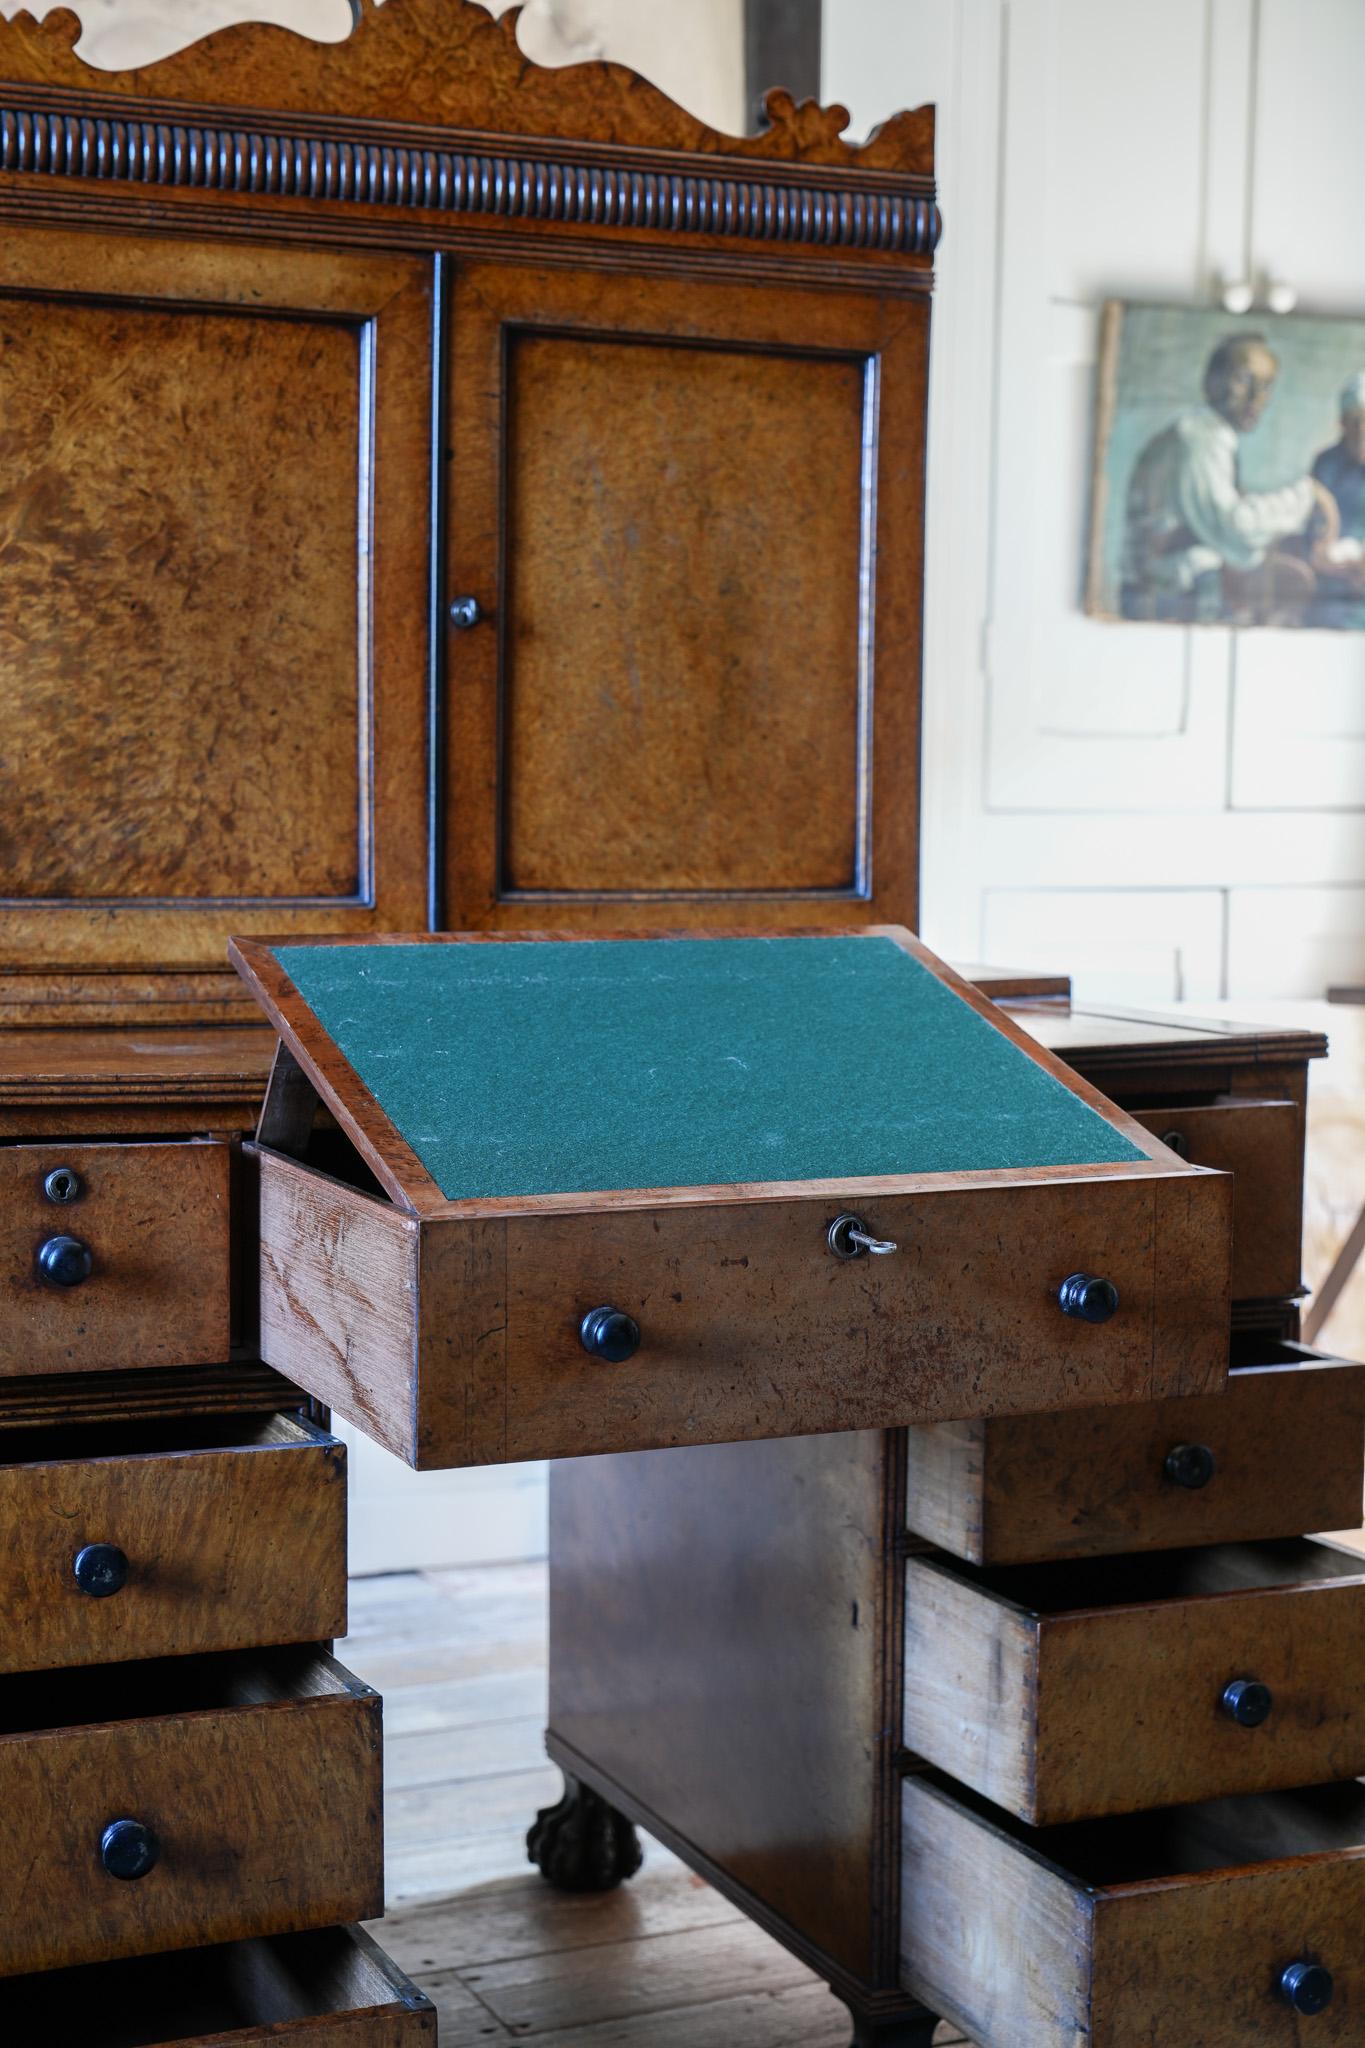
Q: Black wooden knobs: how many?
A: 8